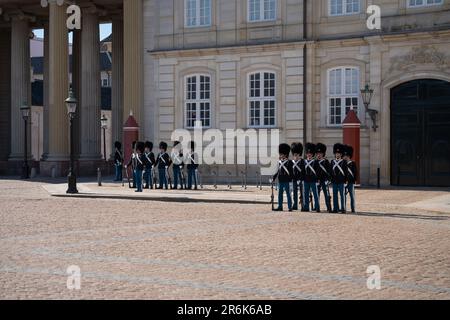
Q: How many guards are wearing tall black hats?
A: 13